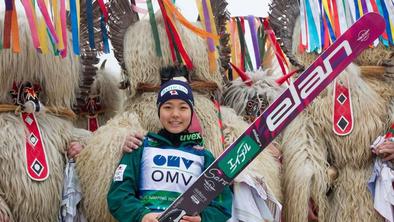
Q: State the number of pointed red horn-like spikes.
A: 2